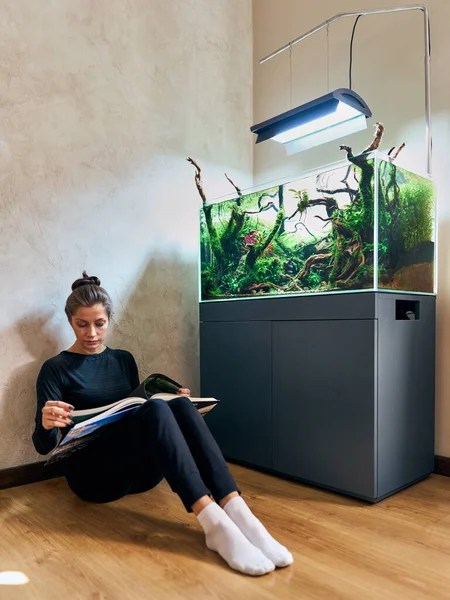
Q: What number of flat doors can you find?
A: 2